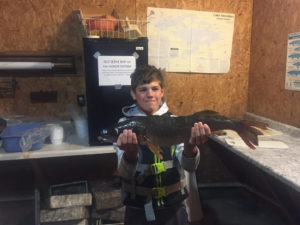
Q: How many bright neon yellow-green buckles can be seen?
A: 2